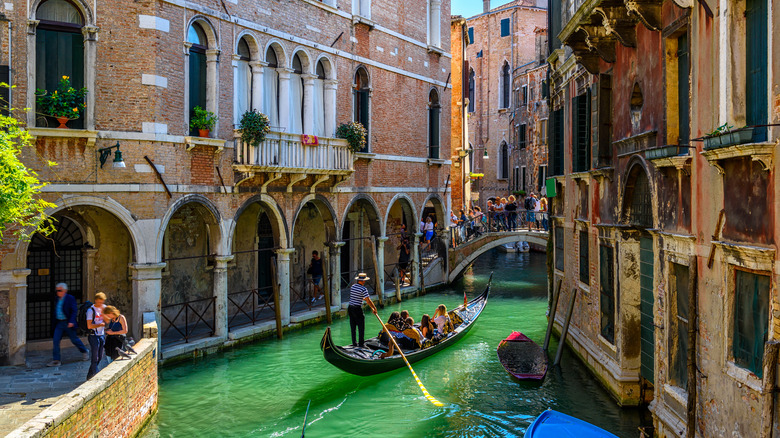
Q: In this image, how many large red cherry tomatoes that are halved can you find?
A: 0